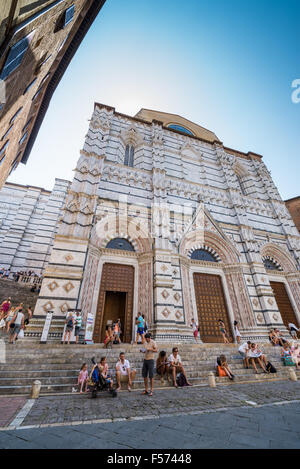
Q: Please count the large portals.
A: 3